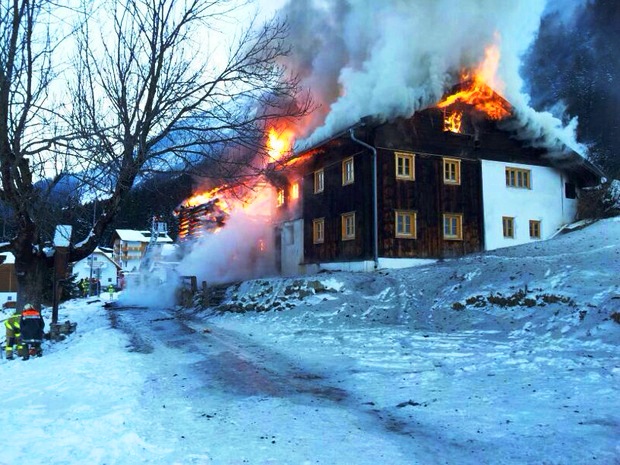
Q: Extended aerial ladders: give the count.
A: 1